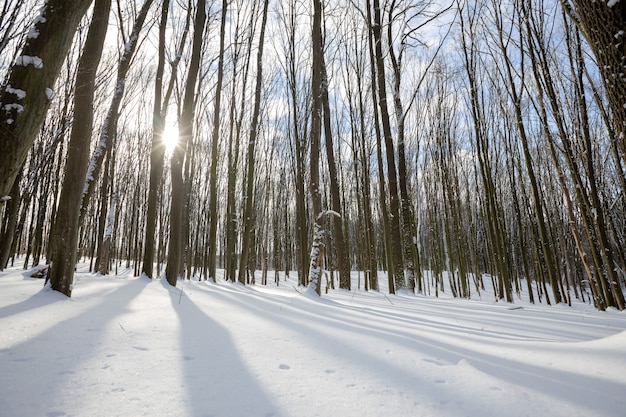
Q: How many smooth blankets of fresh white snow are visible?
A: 1